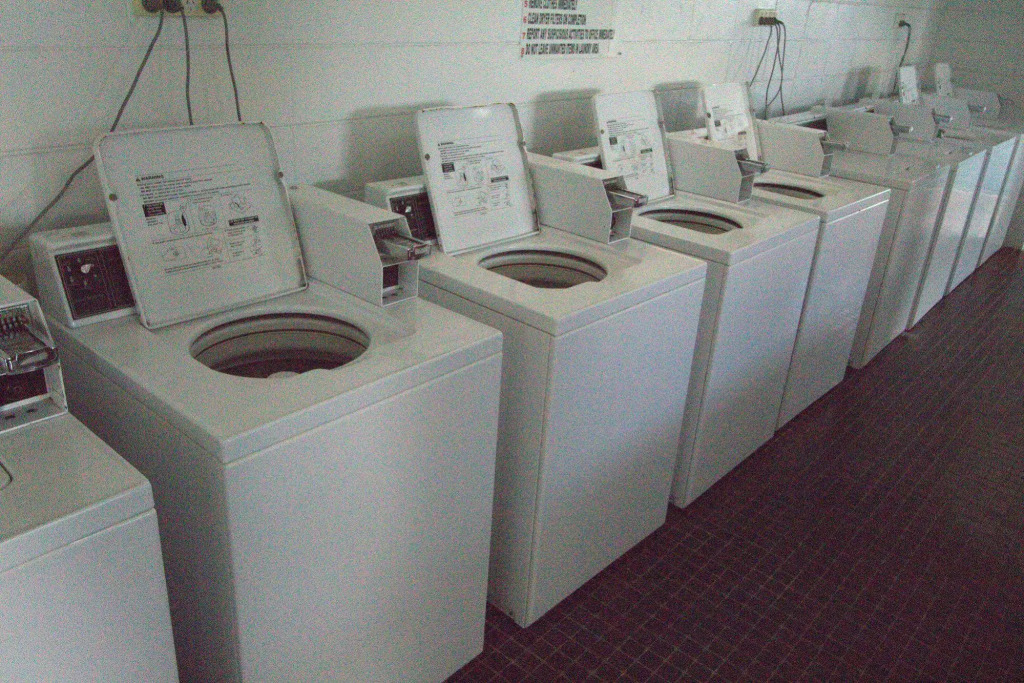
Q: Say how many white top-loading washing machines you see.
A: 9